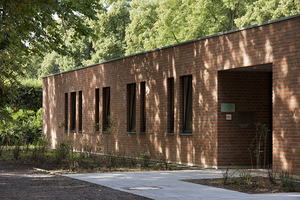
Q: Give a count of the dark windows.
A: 9